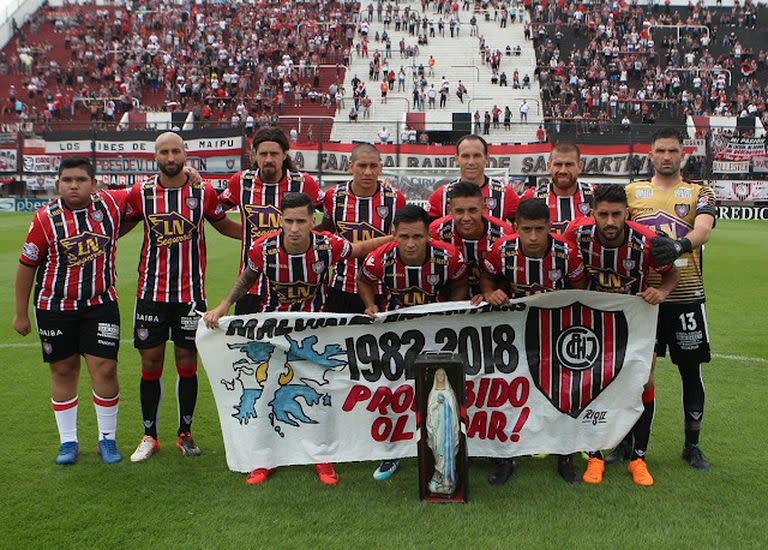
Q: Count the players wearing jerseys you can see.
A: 12